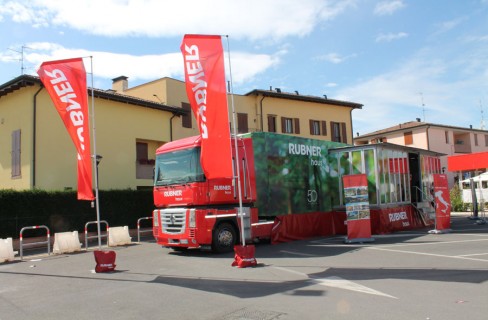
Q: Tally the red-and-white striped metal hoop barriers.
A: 3